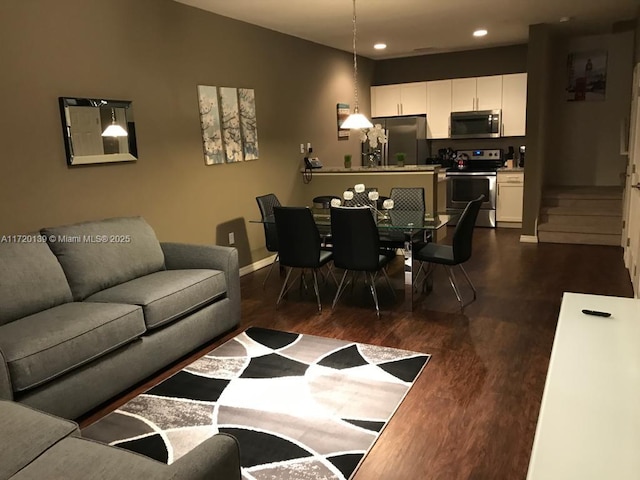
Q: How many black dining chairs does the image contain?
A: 6